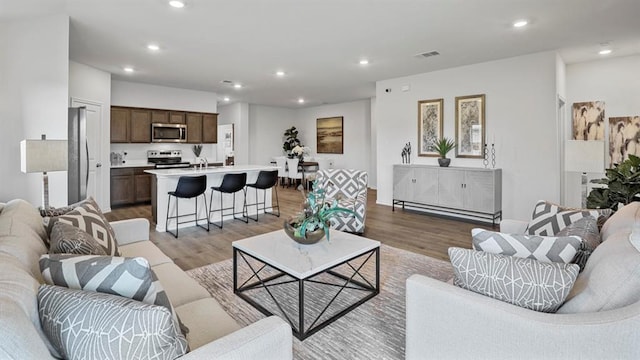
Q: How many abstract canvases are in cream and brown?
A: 2